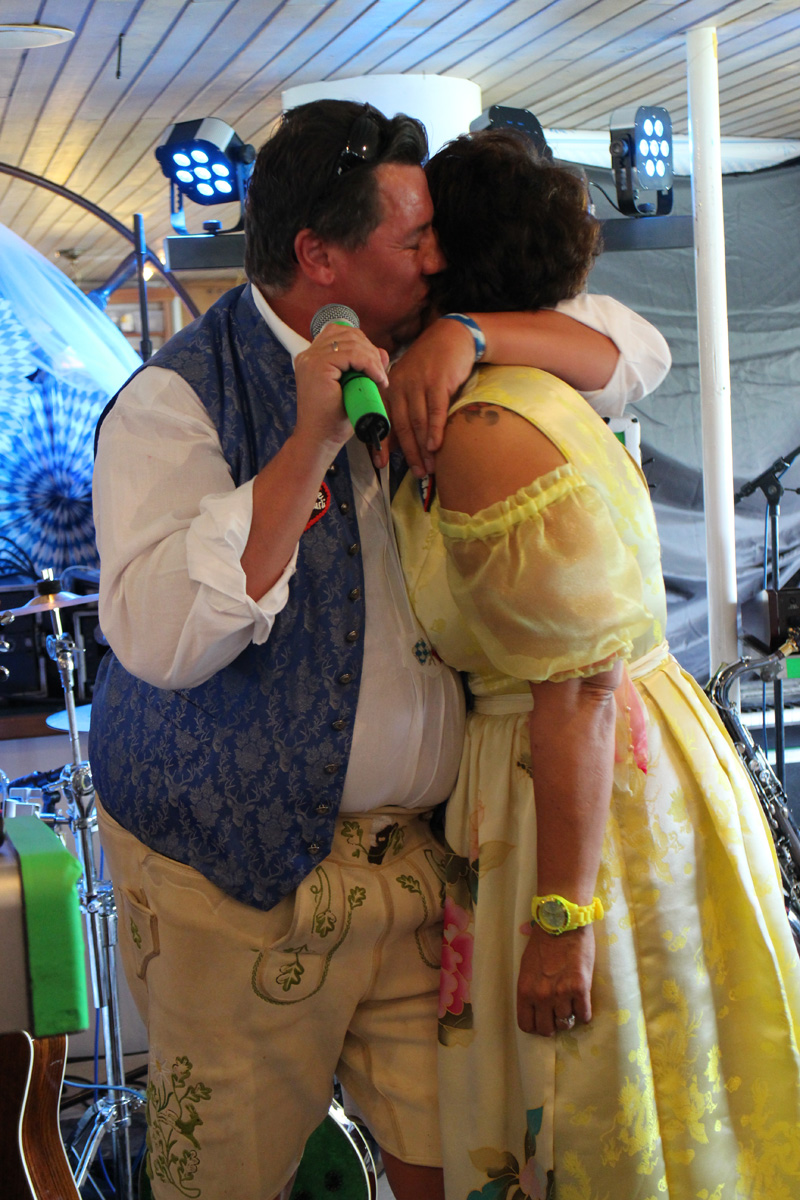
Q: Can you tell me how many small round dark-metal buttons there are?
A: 10